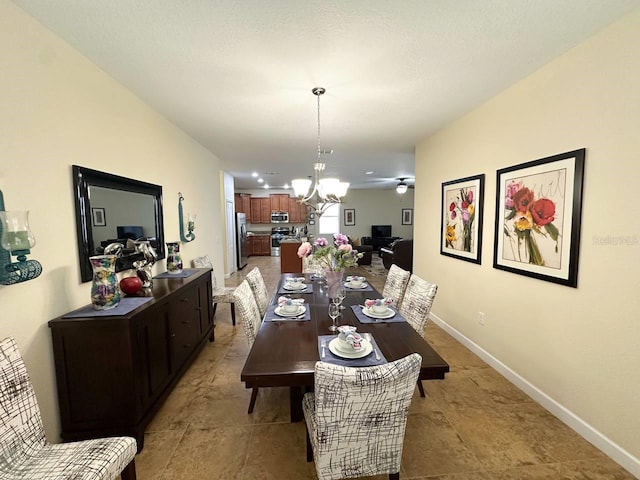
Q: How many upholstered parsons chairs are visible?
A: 8